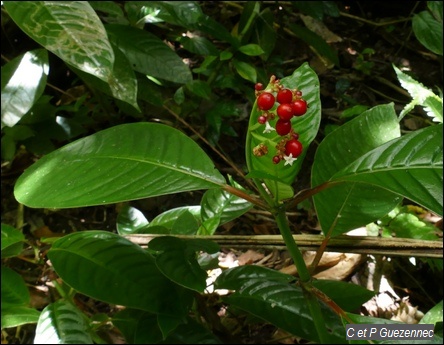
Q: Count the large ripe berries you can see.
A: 6